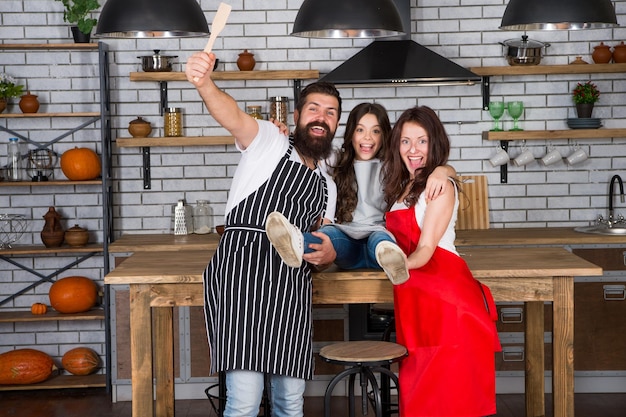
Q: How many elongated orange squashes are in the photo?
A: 2